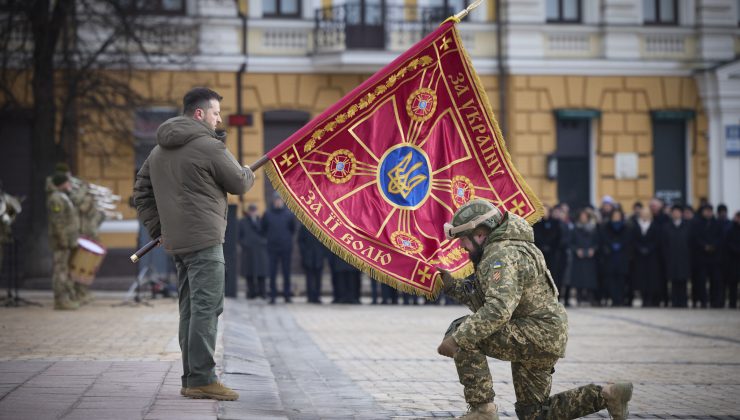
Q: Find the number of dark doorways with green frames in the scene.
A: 2